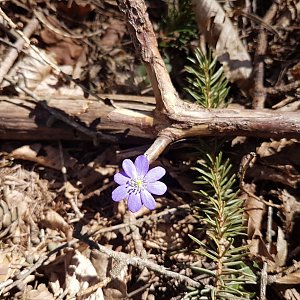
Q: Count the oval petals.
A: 8